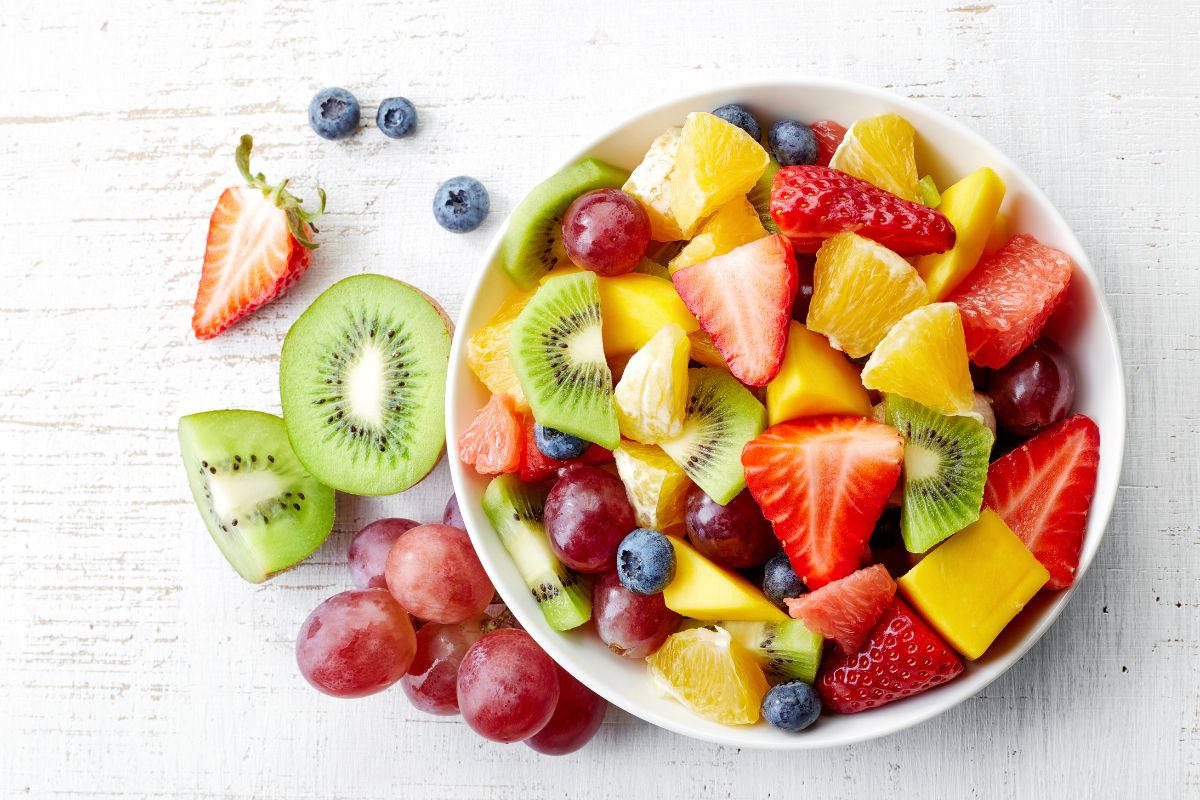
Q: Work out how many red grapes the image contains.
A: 12